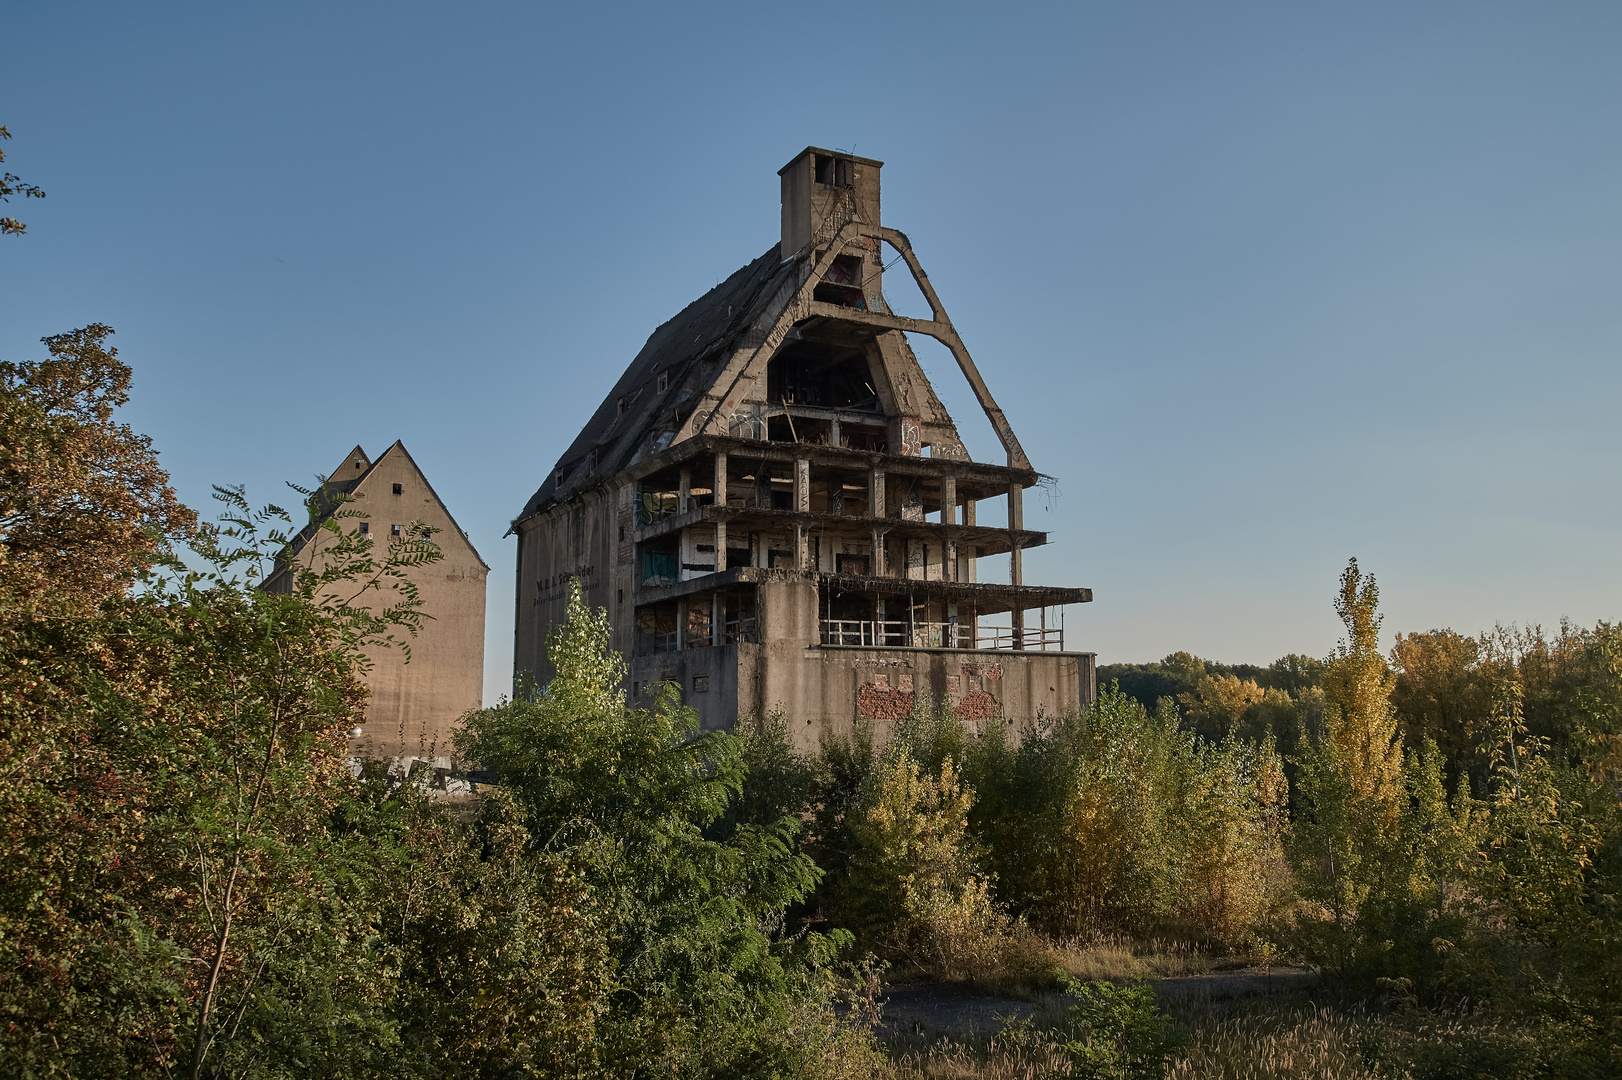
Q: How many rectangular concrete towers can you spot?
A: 1